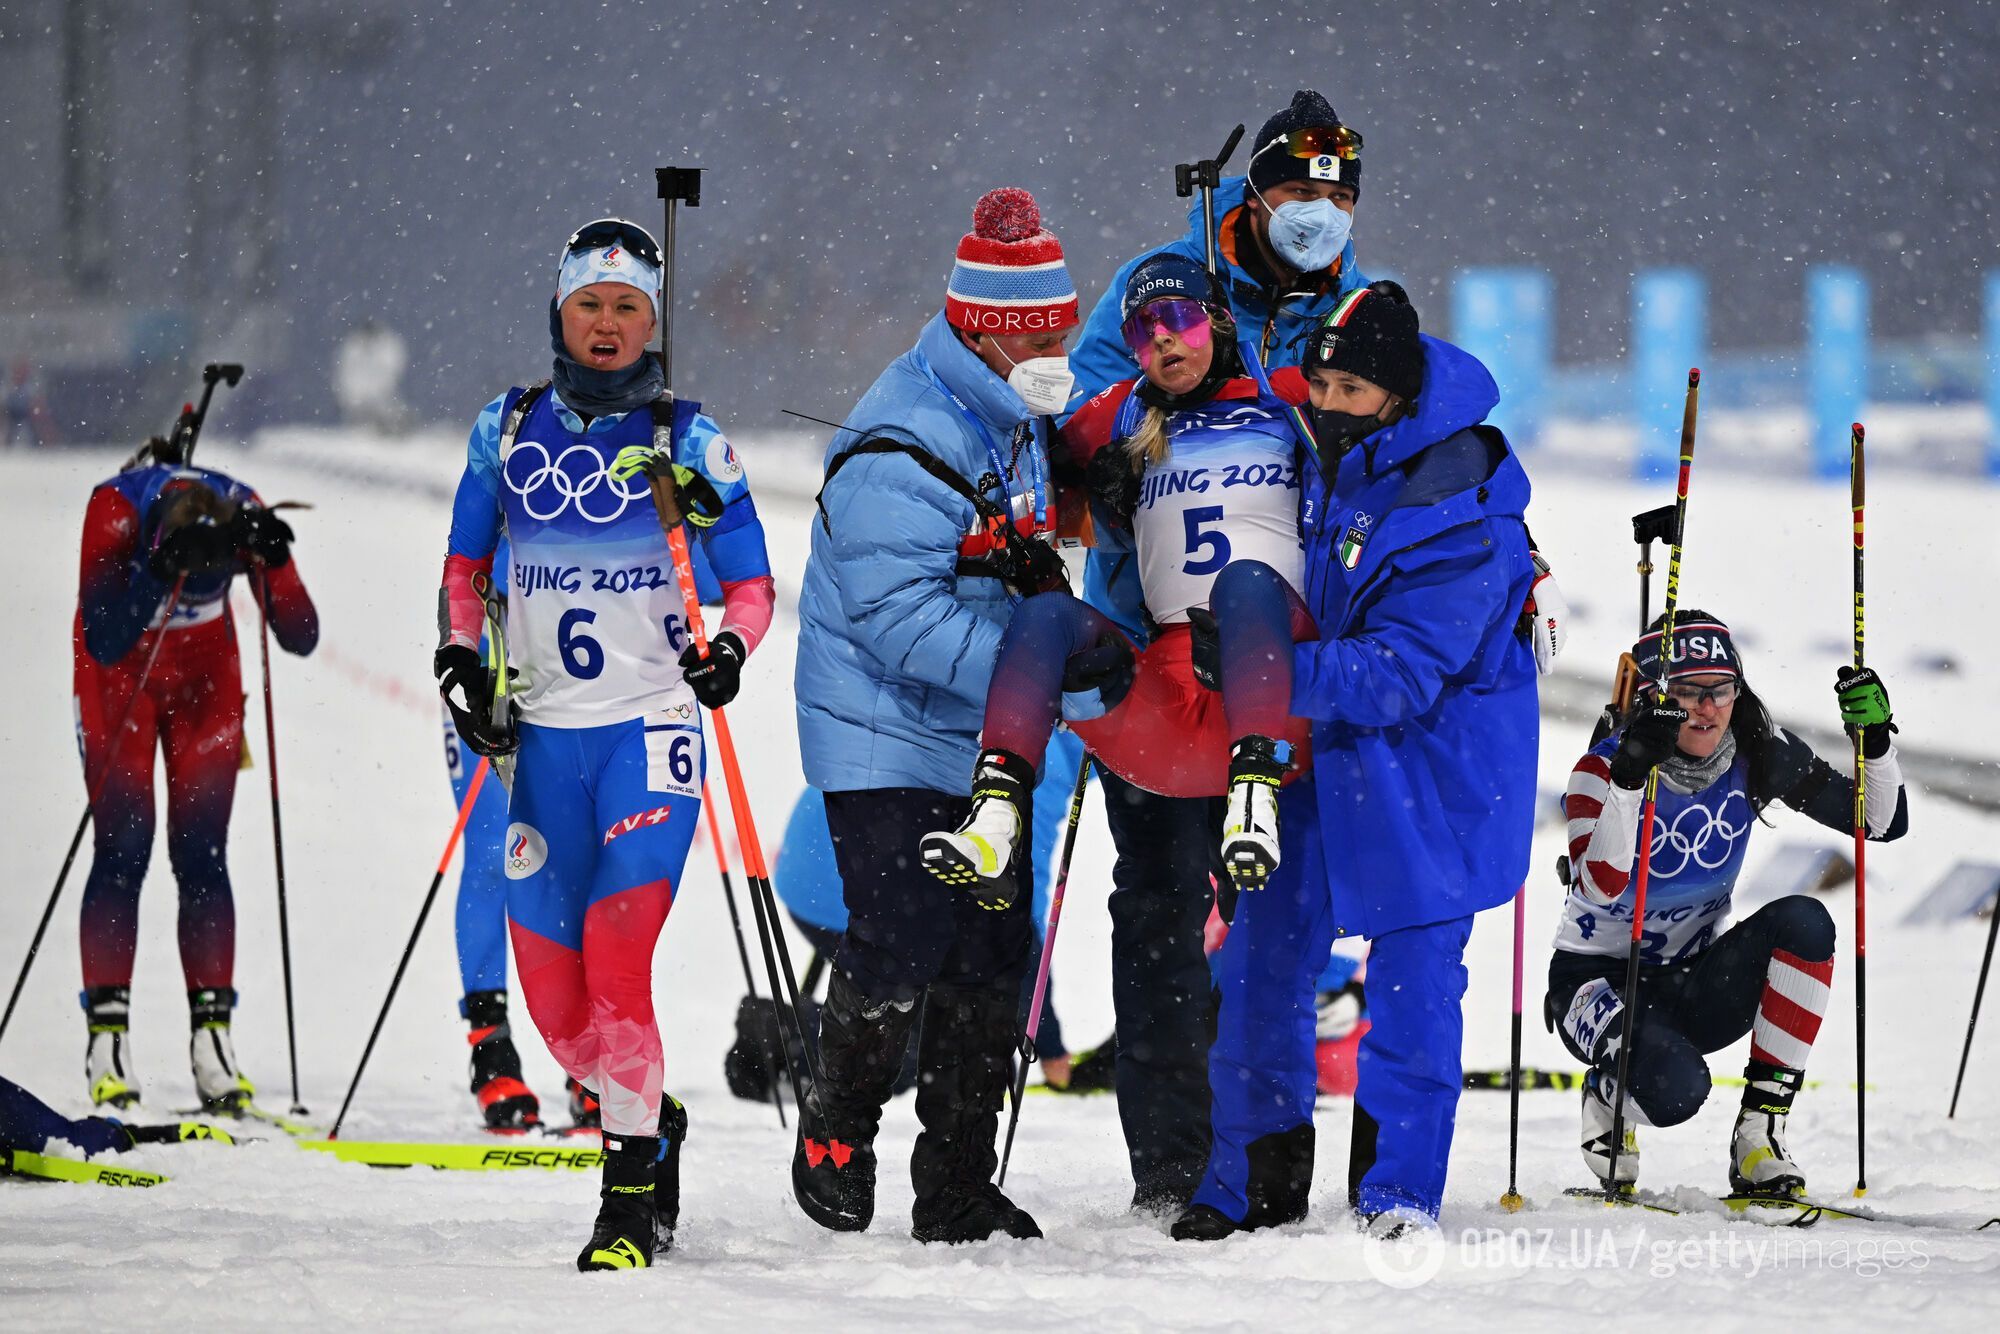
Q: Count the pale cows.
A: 0